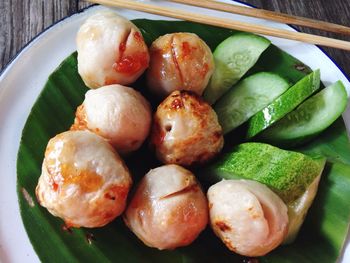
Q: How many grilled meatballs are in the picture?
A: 7